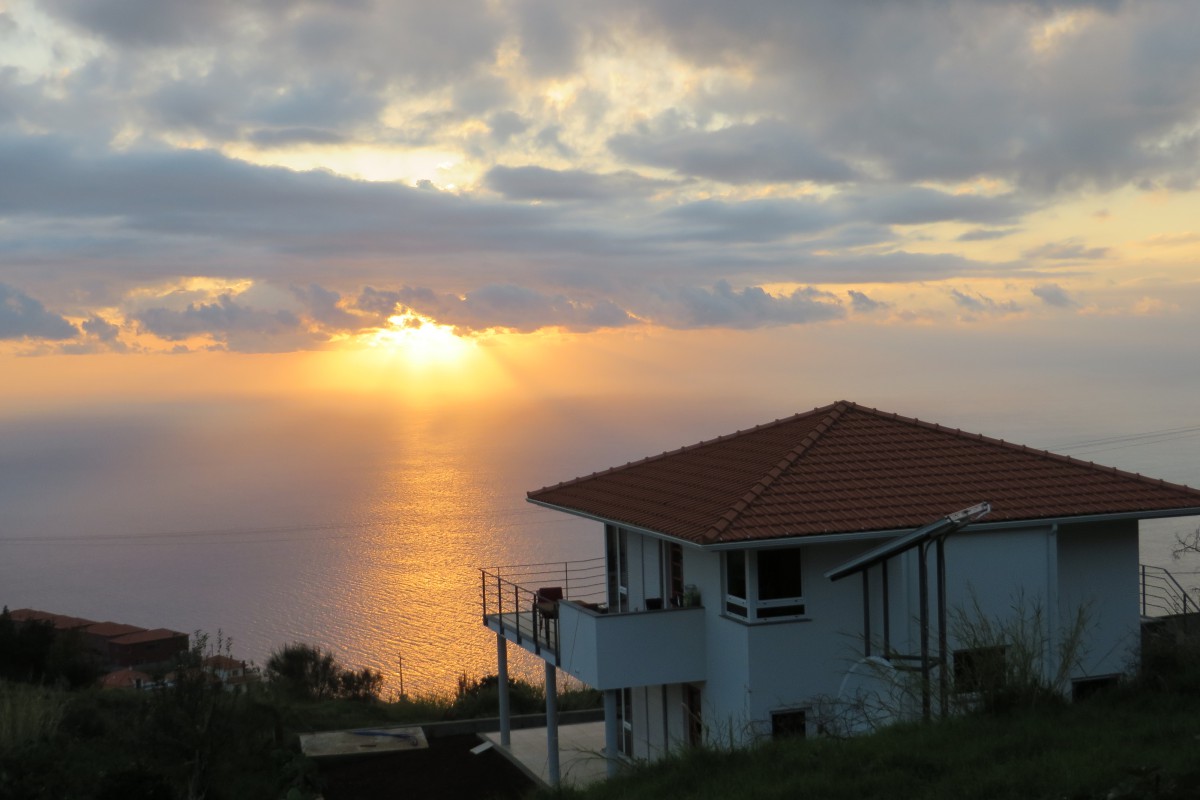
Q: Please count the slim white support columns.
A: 3